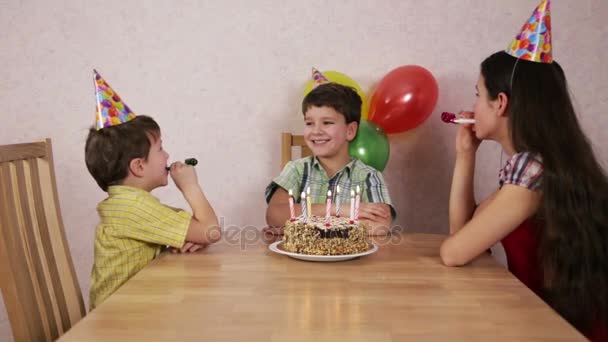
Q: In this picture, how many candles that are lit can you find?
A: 7